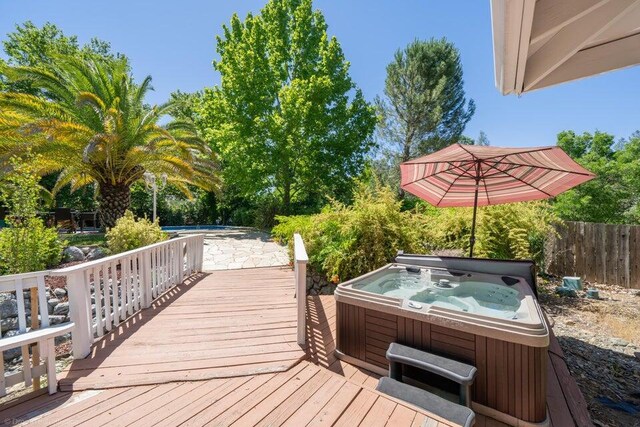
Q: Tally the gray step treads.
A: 2